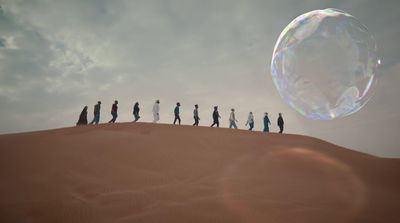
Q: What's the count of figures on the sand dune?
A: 12